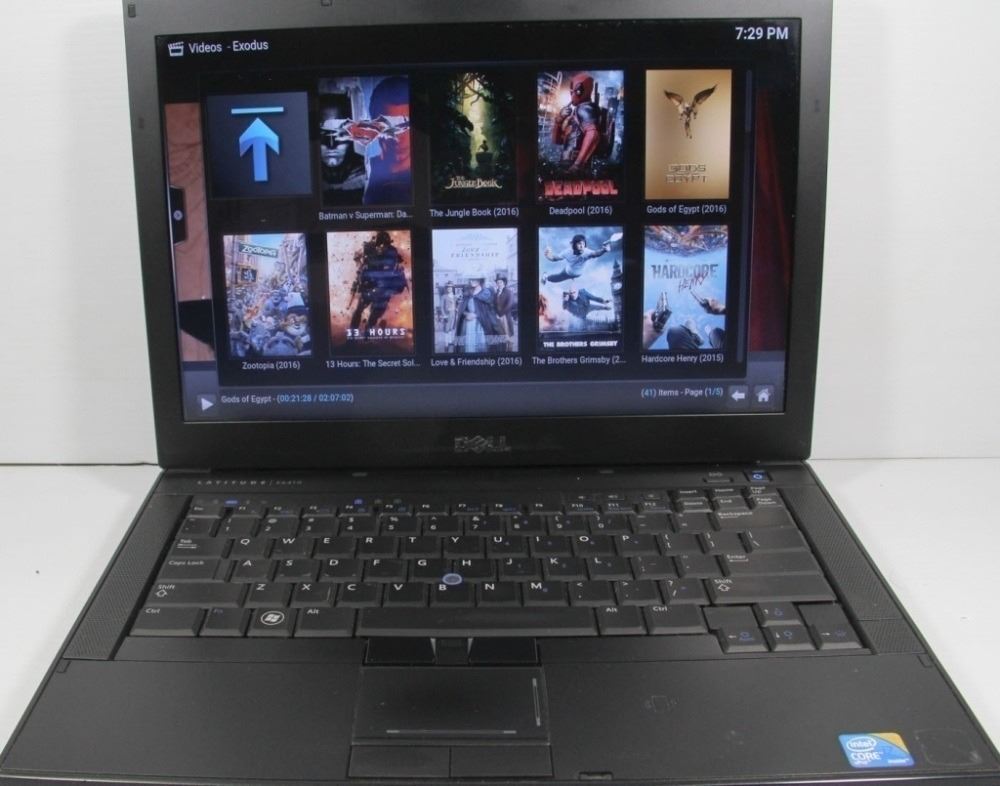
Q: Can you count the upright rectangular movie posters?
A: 9